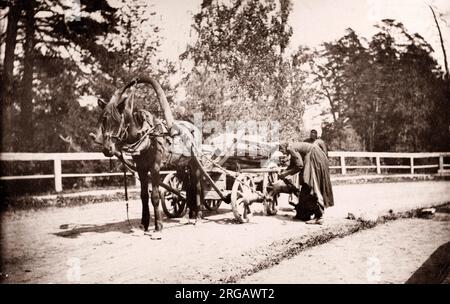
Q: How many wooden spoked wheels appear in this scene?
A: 4